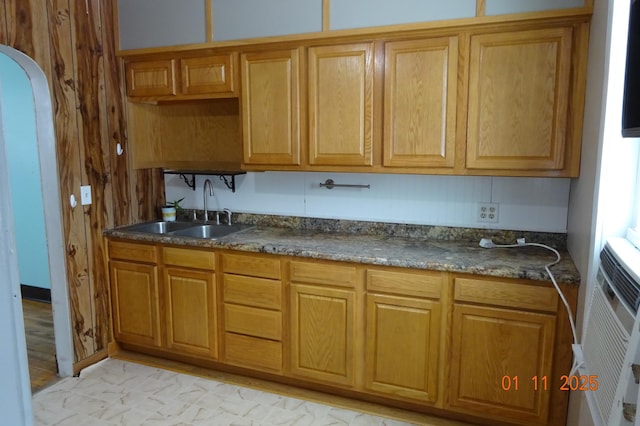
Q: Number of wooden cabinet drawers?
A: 9